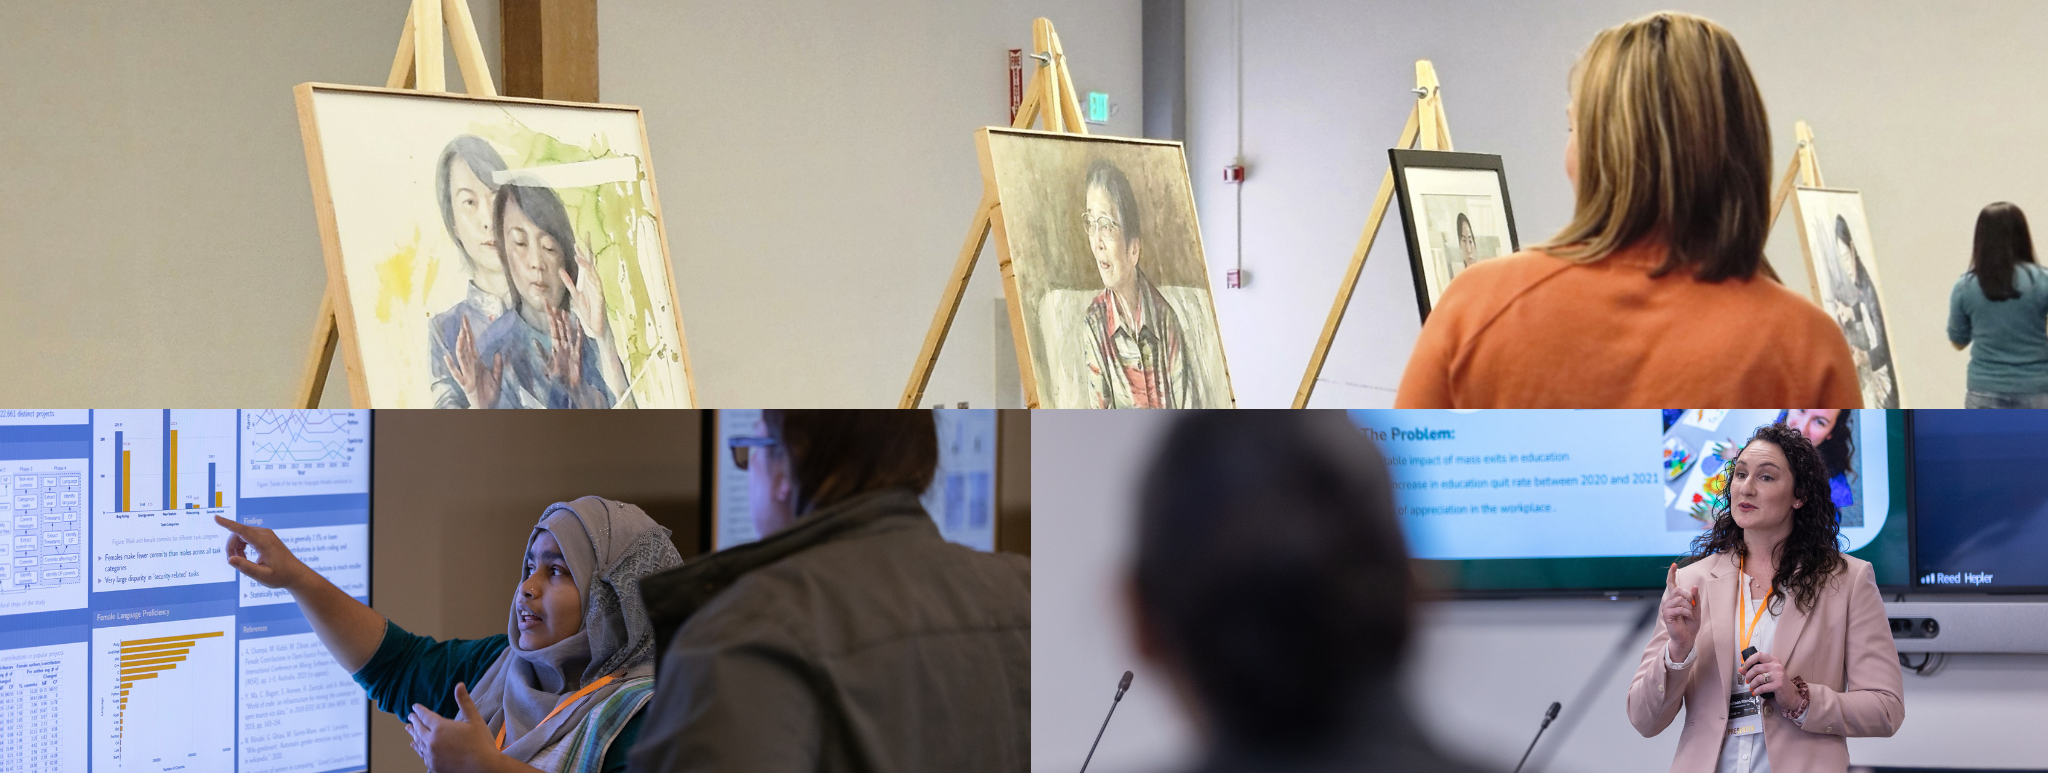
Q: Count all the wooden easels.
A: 4